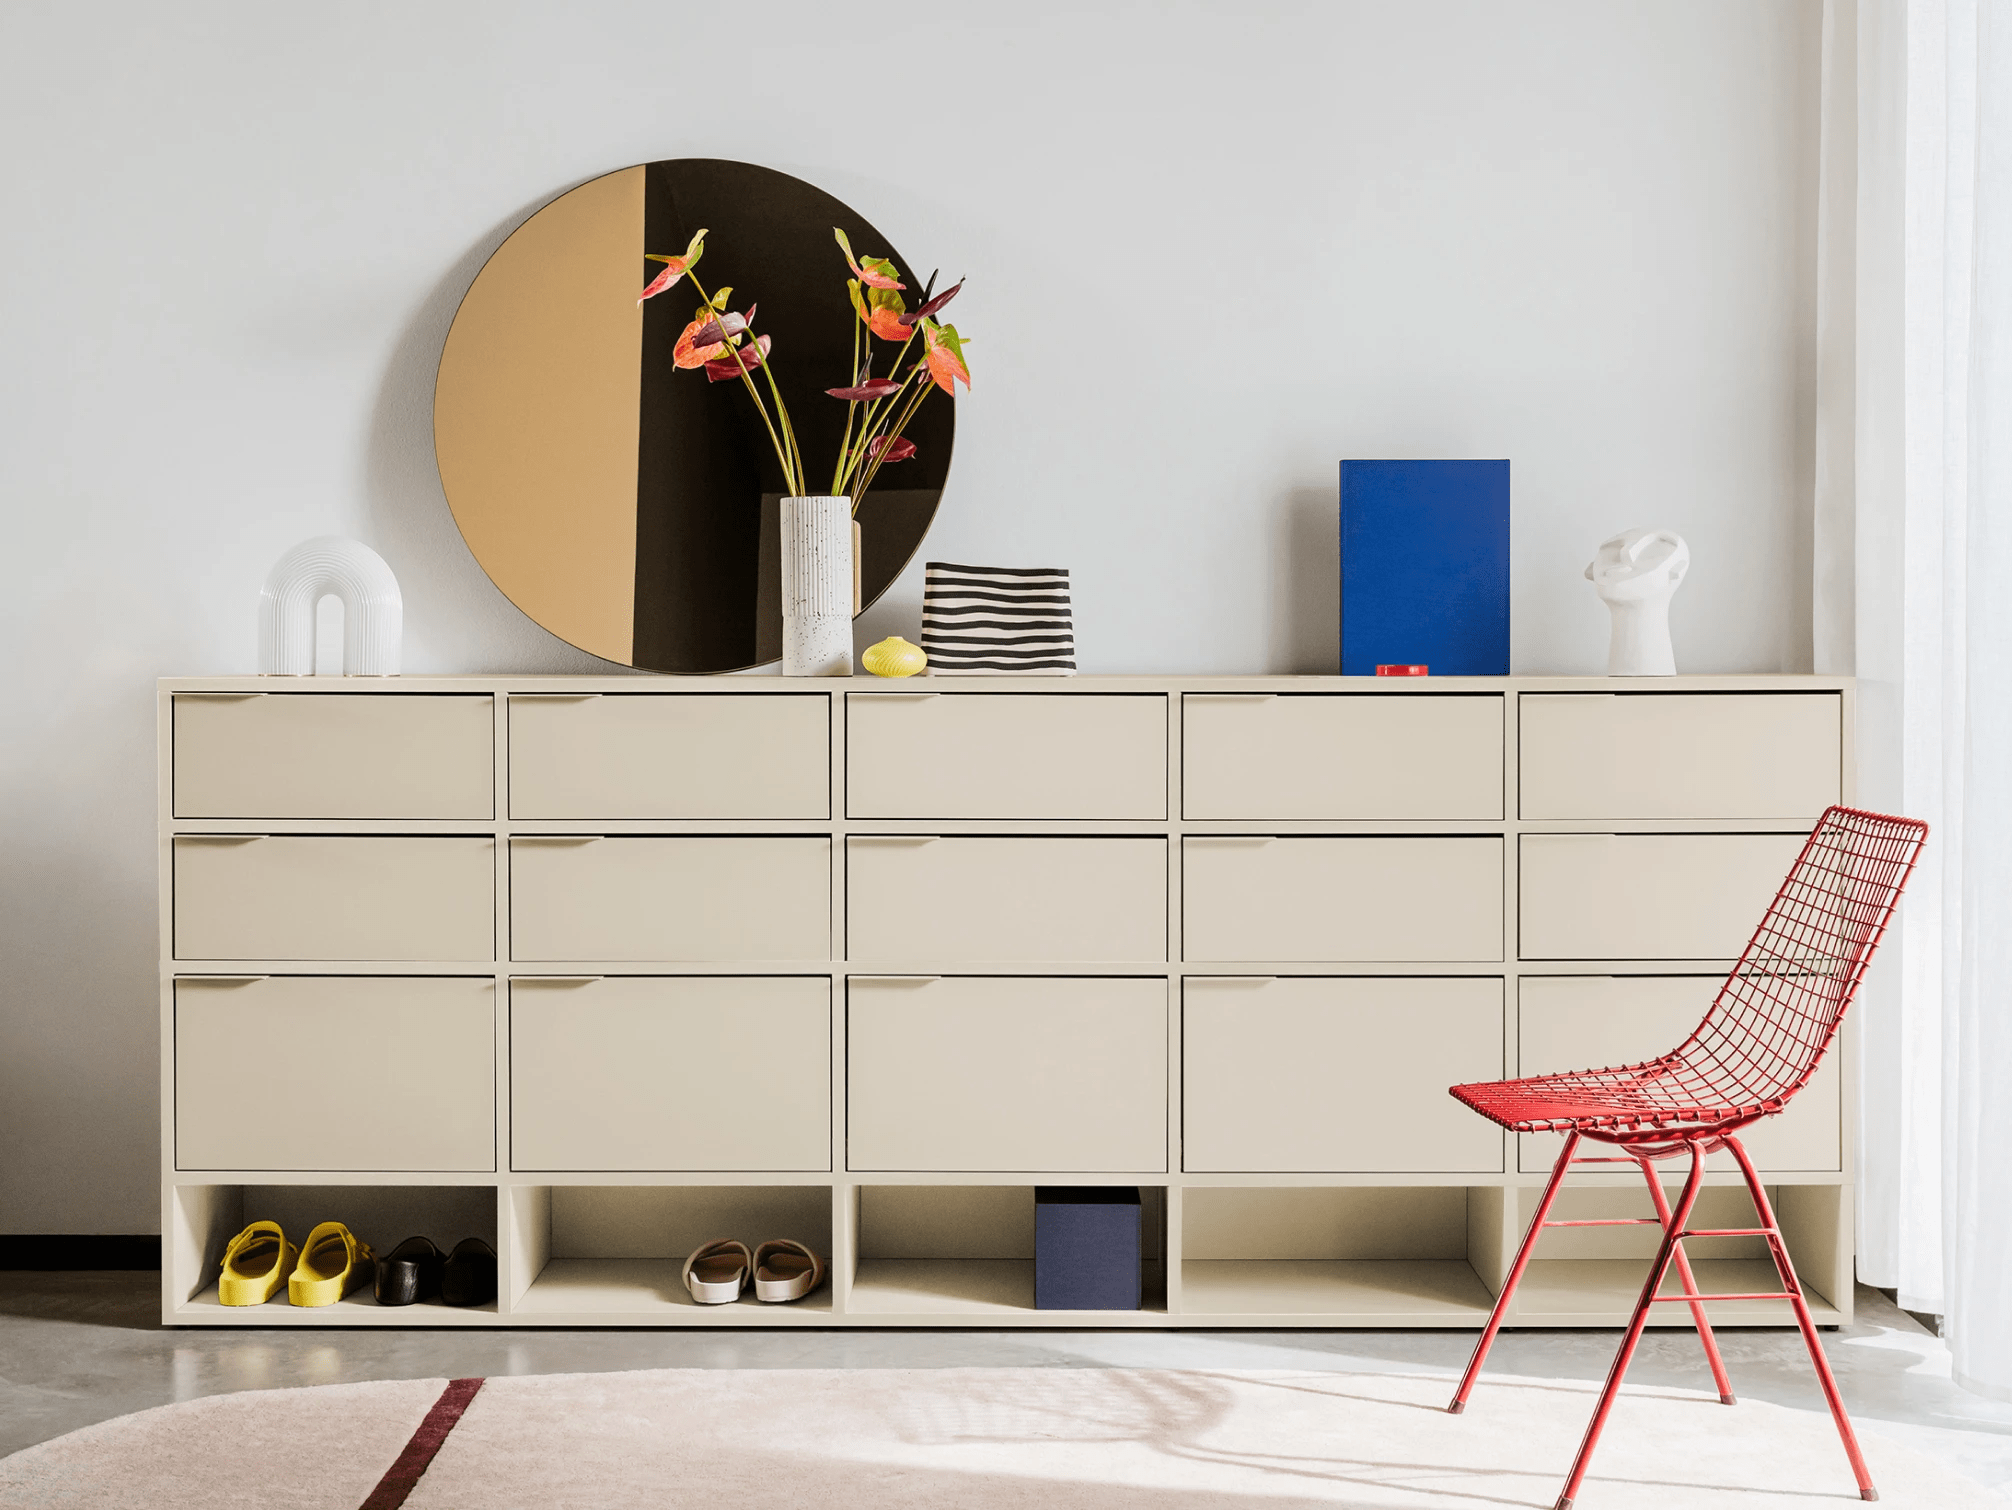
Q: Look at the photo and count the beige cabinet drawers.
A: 15